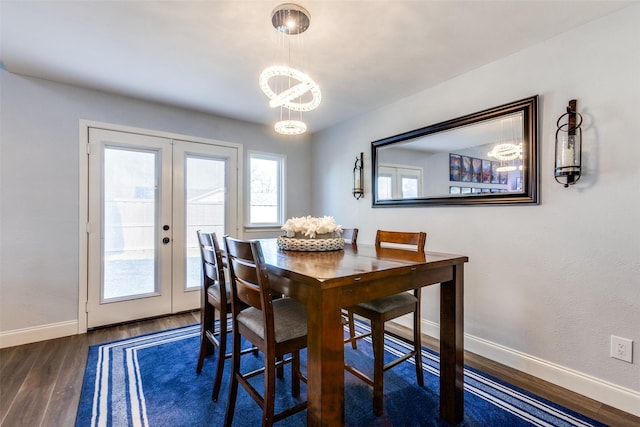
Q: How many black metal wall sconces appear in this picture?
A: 2